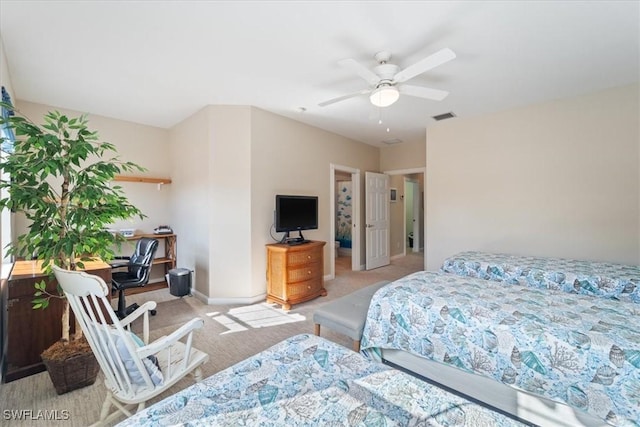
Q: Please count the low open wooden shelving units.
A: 1